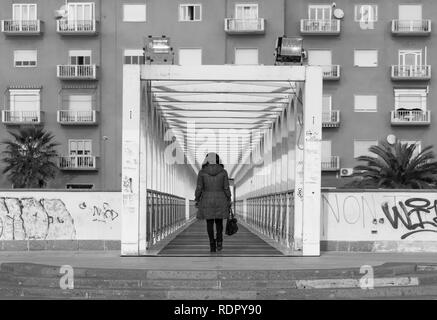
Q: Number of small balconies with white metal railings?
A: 14